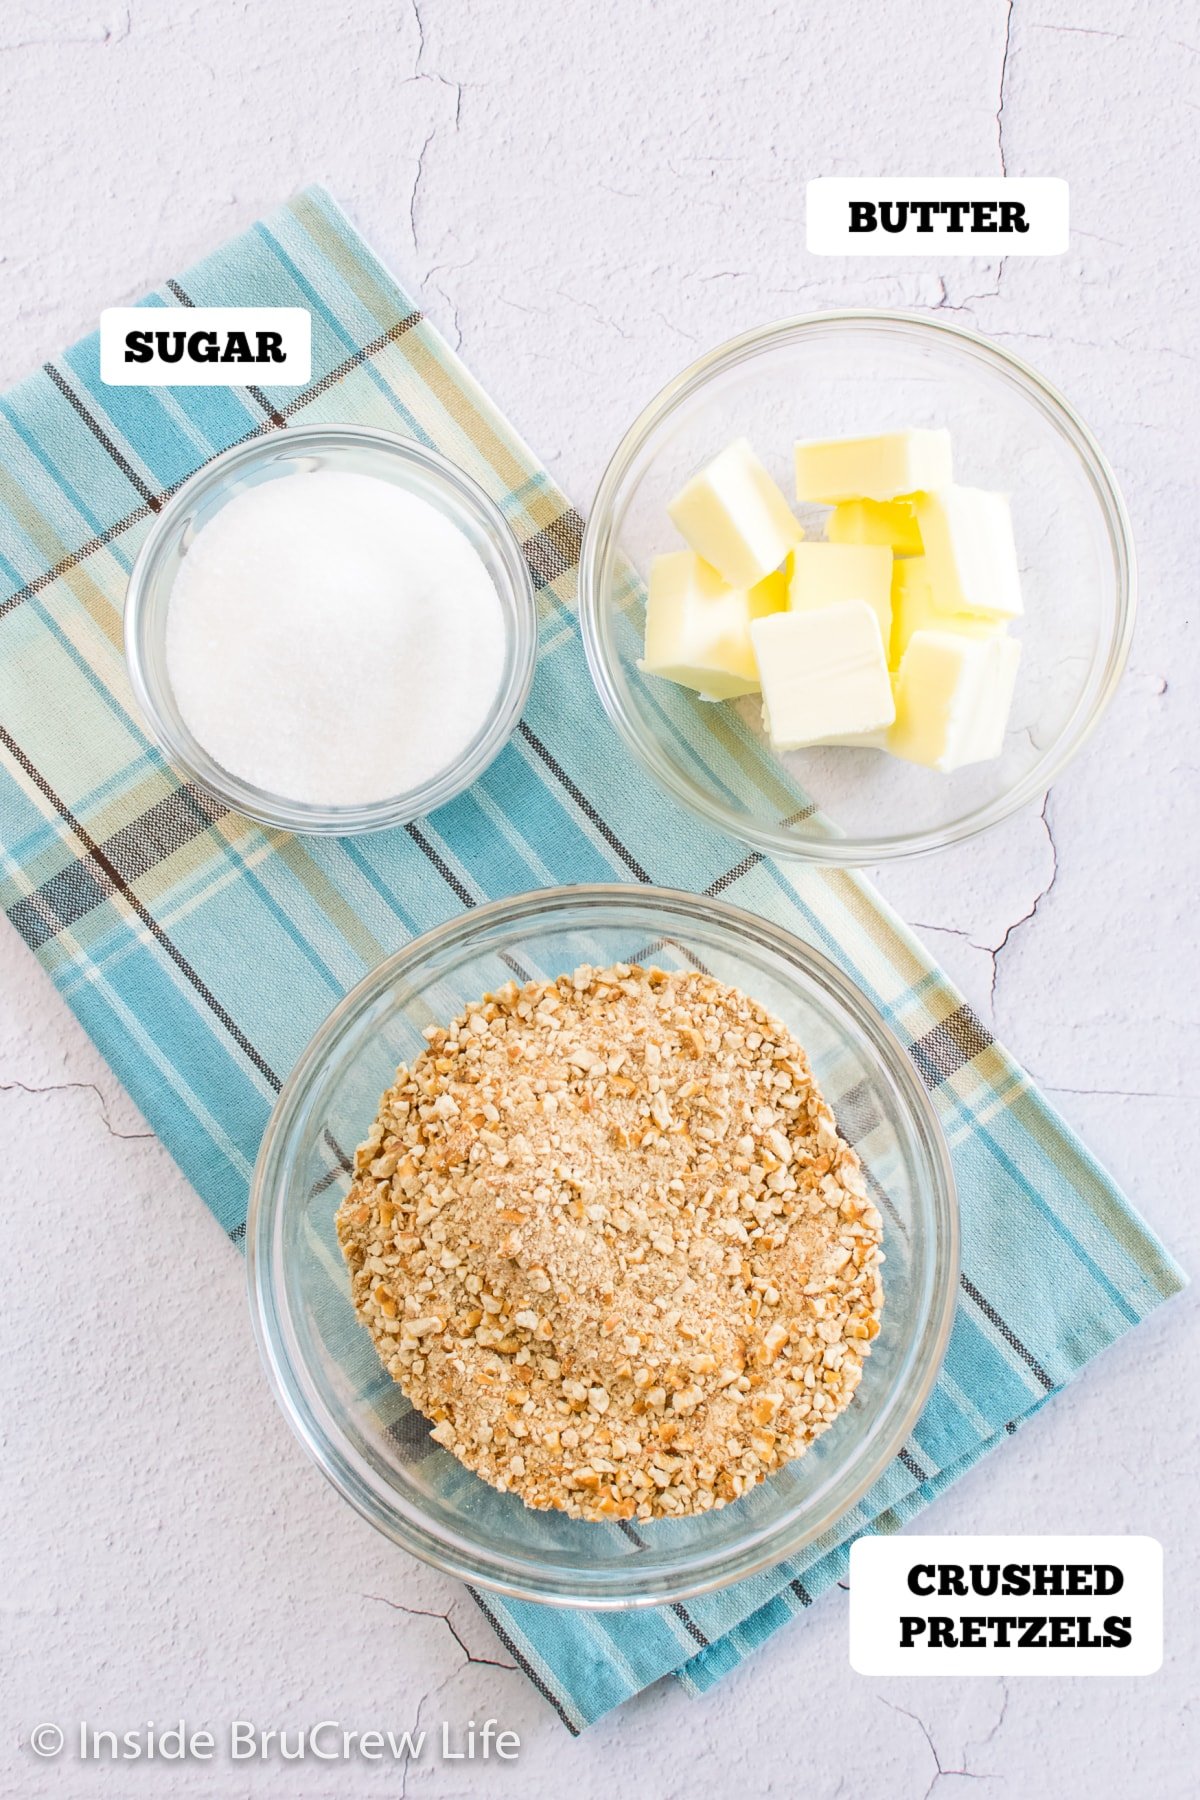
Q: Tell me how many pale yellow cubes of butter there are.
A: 9